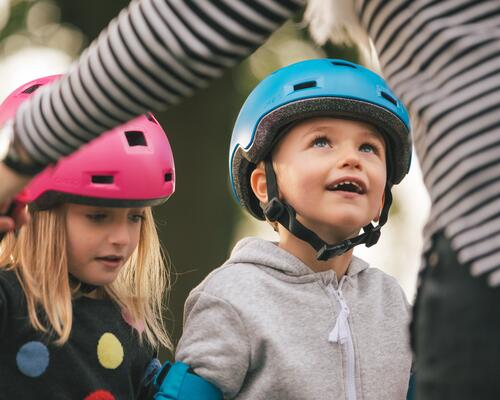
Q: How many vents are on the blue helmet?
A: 3